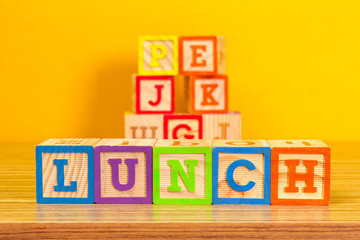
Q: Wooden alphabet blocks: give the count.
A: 12